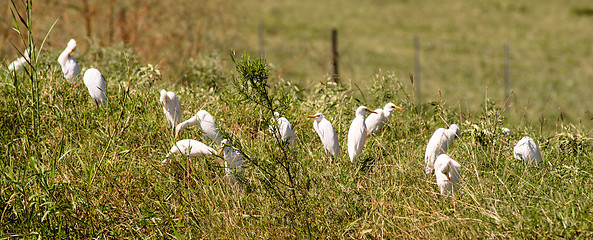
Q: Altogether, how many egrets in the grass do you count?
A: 14